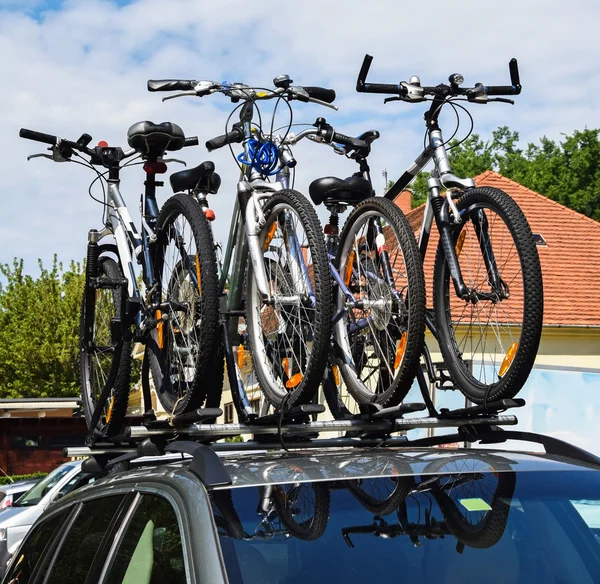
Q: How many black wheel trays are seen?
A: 4